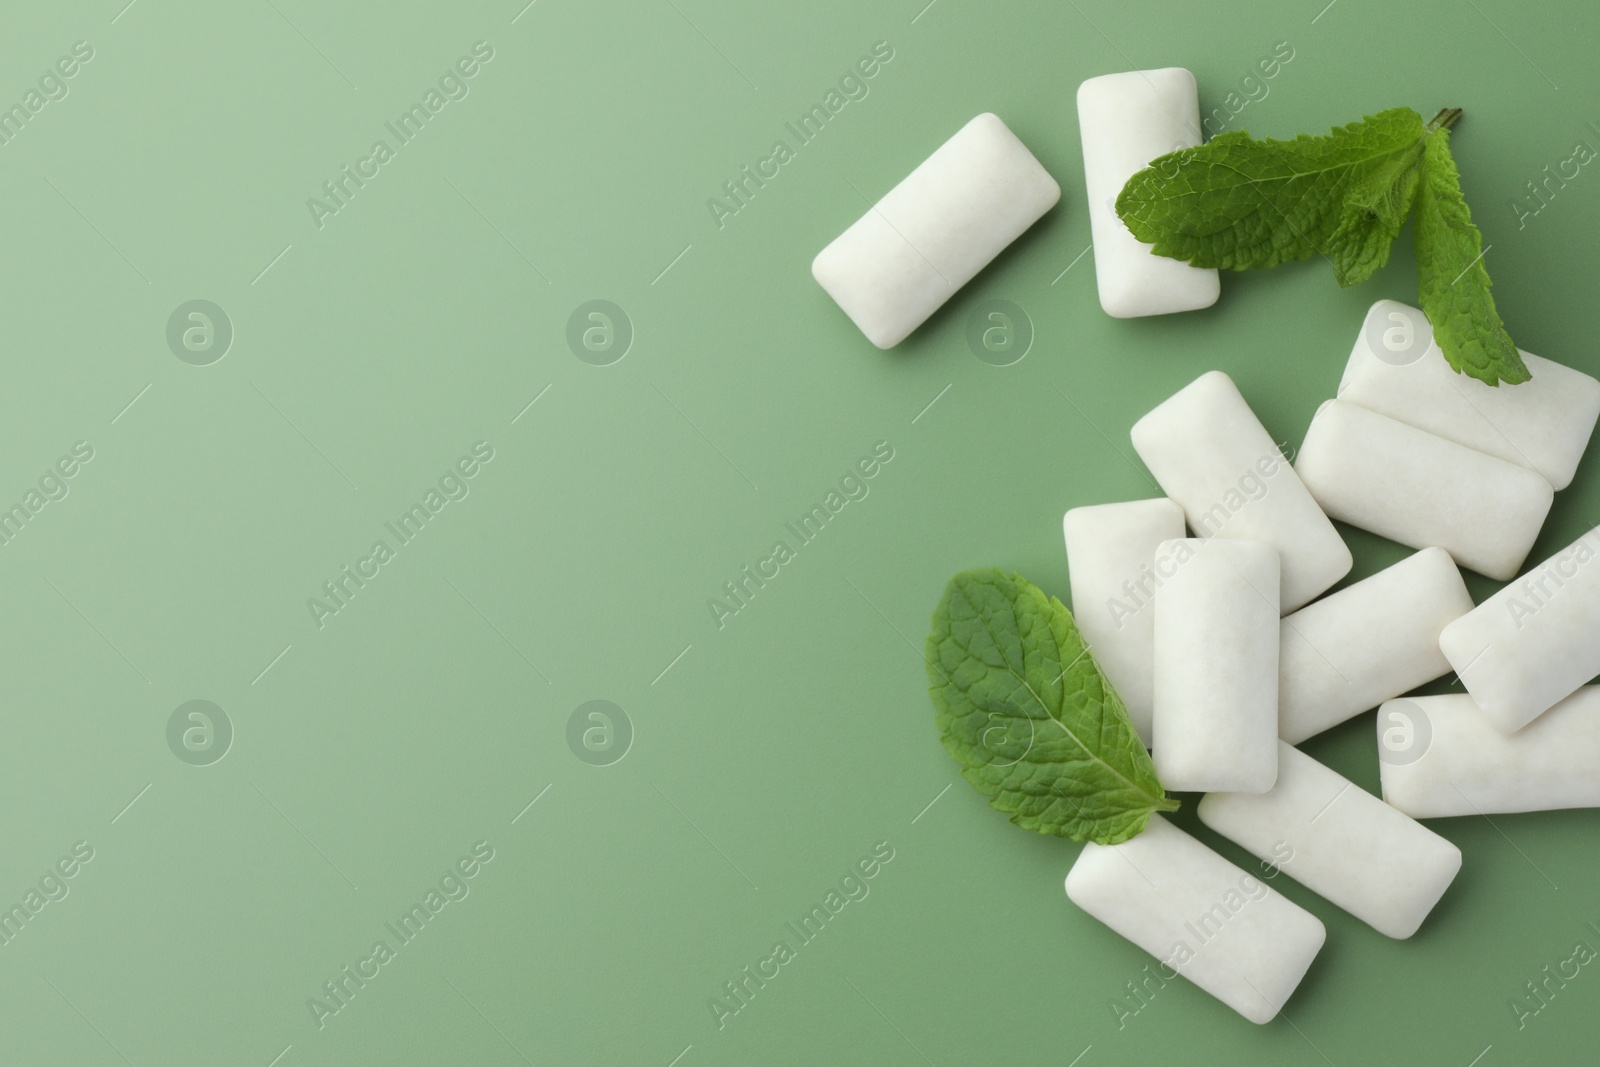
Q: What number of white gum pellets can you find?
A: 12